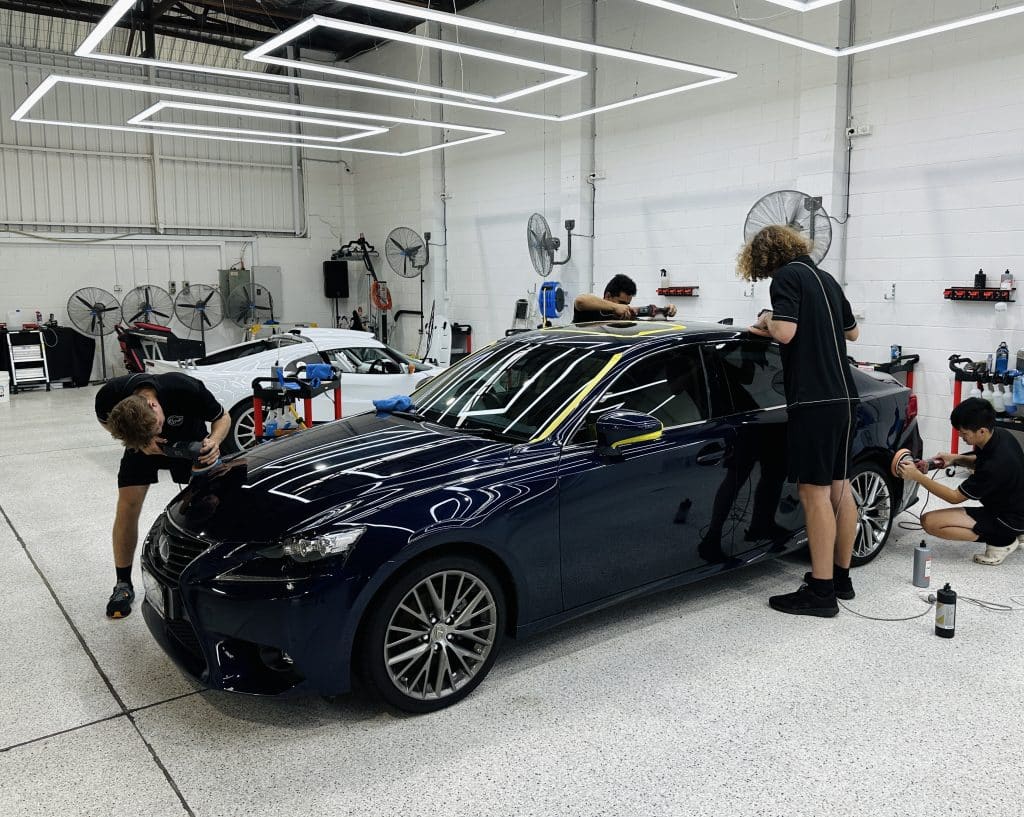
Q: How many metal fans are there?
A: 7